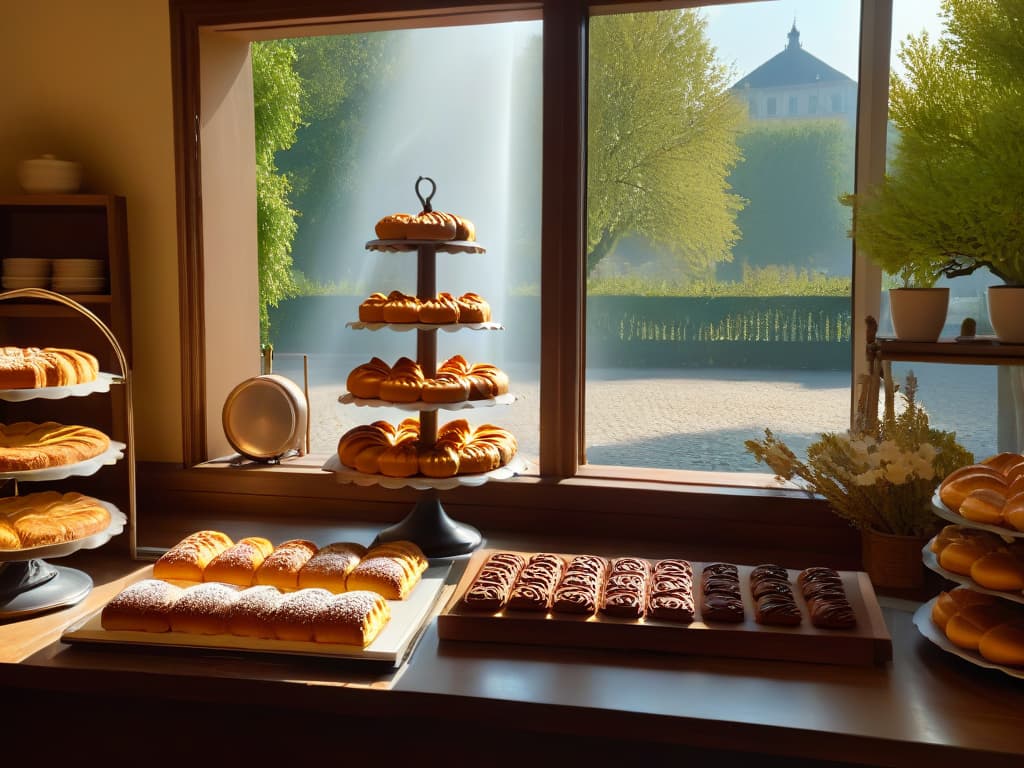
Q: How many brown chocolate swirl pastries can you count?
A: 8